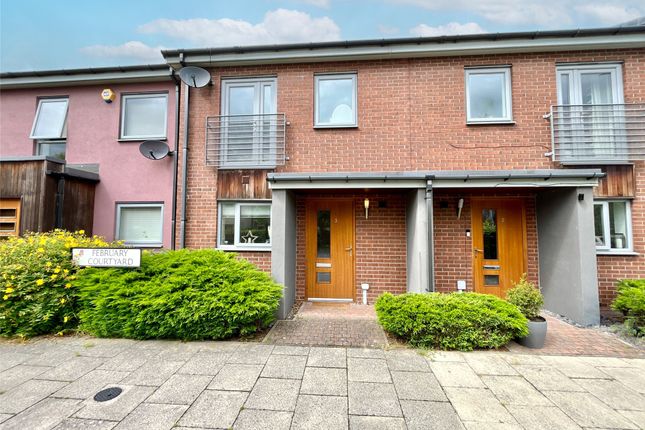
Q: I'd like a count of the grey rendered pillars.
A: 3